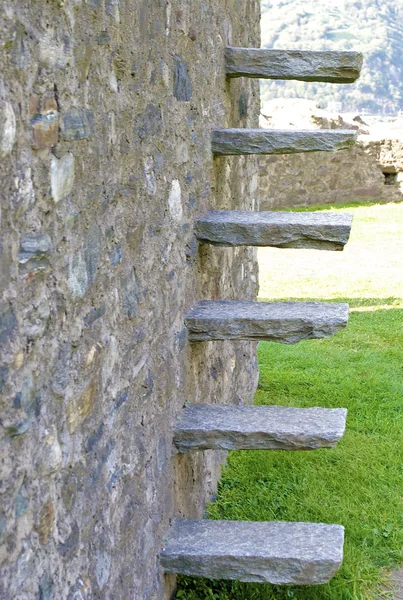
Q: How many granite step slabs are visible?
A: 6